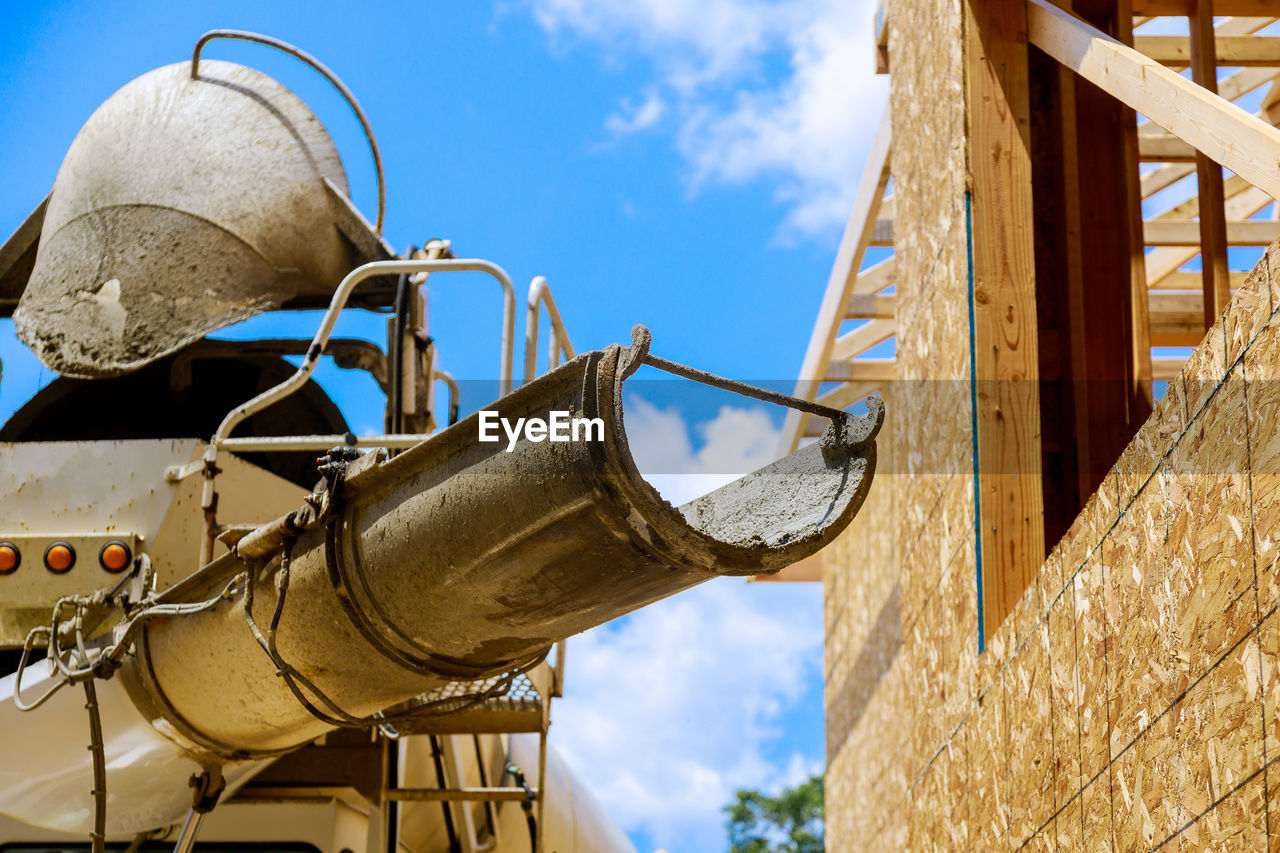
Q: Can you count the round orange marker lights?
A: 3